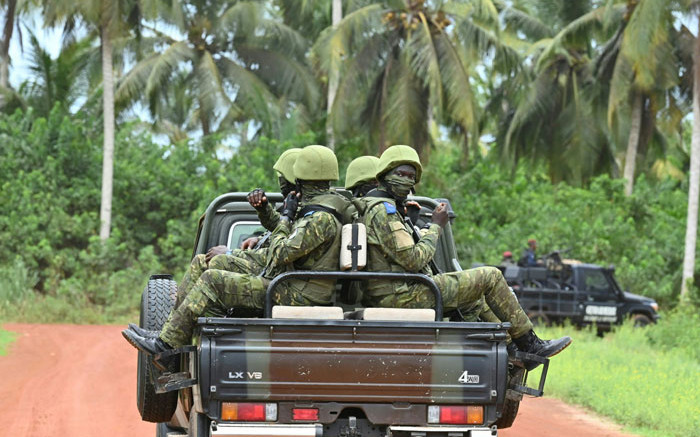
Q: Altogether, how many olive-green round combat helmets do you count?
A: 4